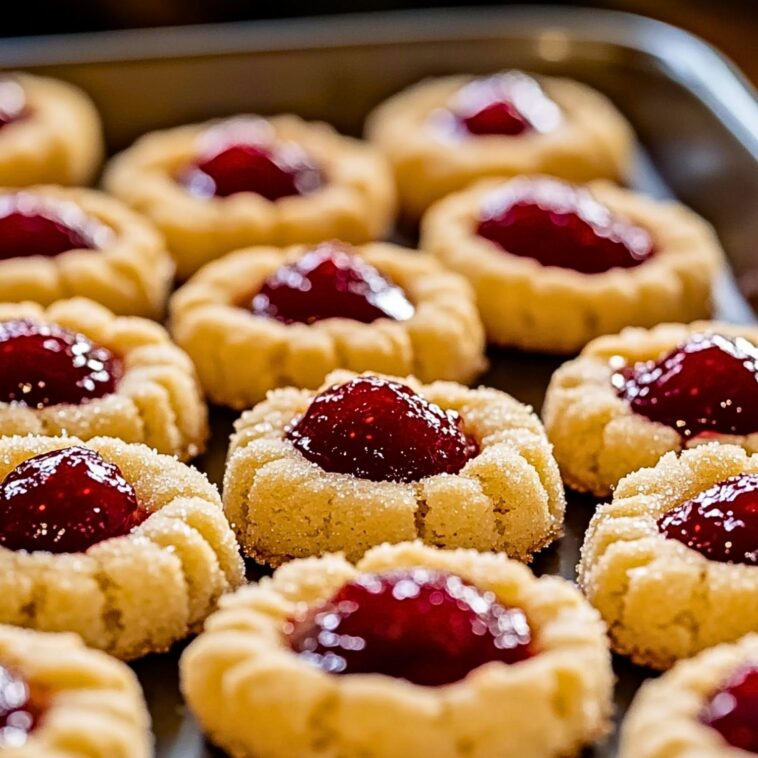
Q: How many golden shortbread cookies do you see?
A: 14